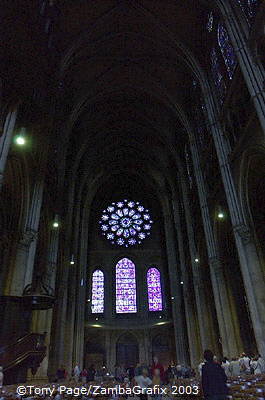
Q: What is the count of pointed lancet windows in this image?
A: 3